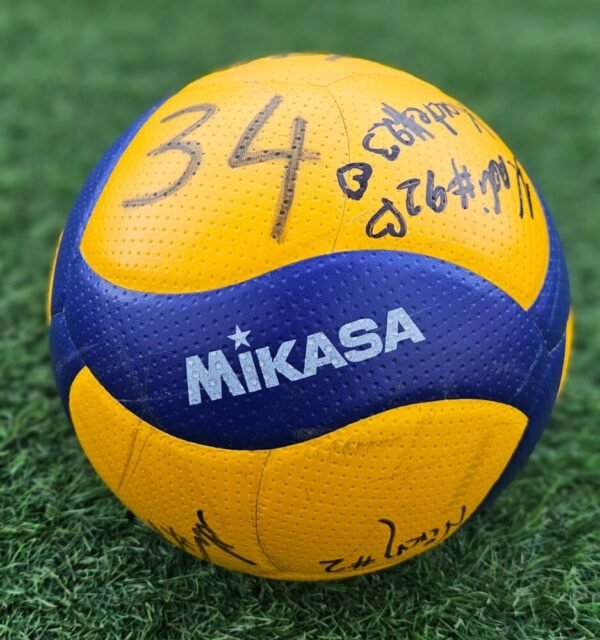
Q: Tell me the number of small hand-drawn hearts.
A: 2